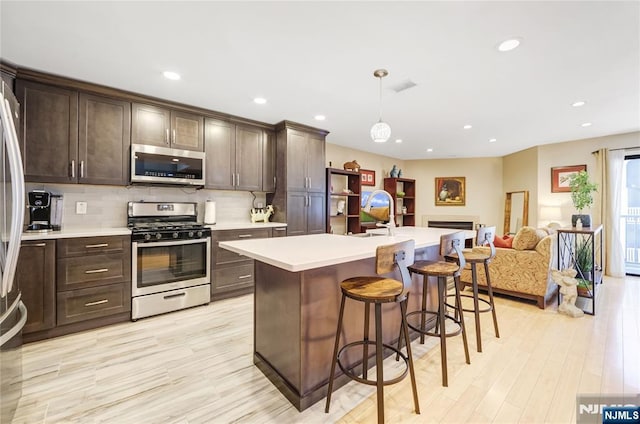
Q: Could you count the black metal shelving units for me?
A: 1